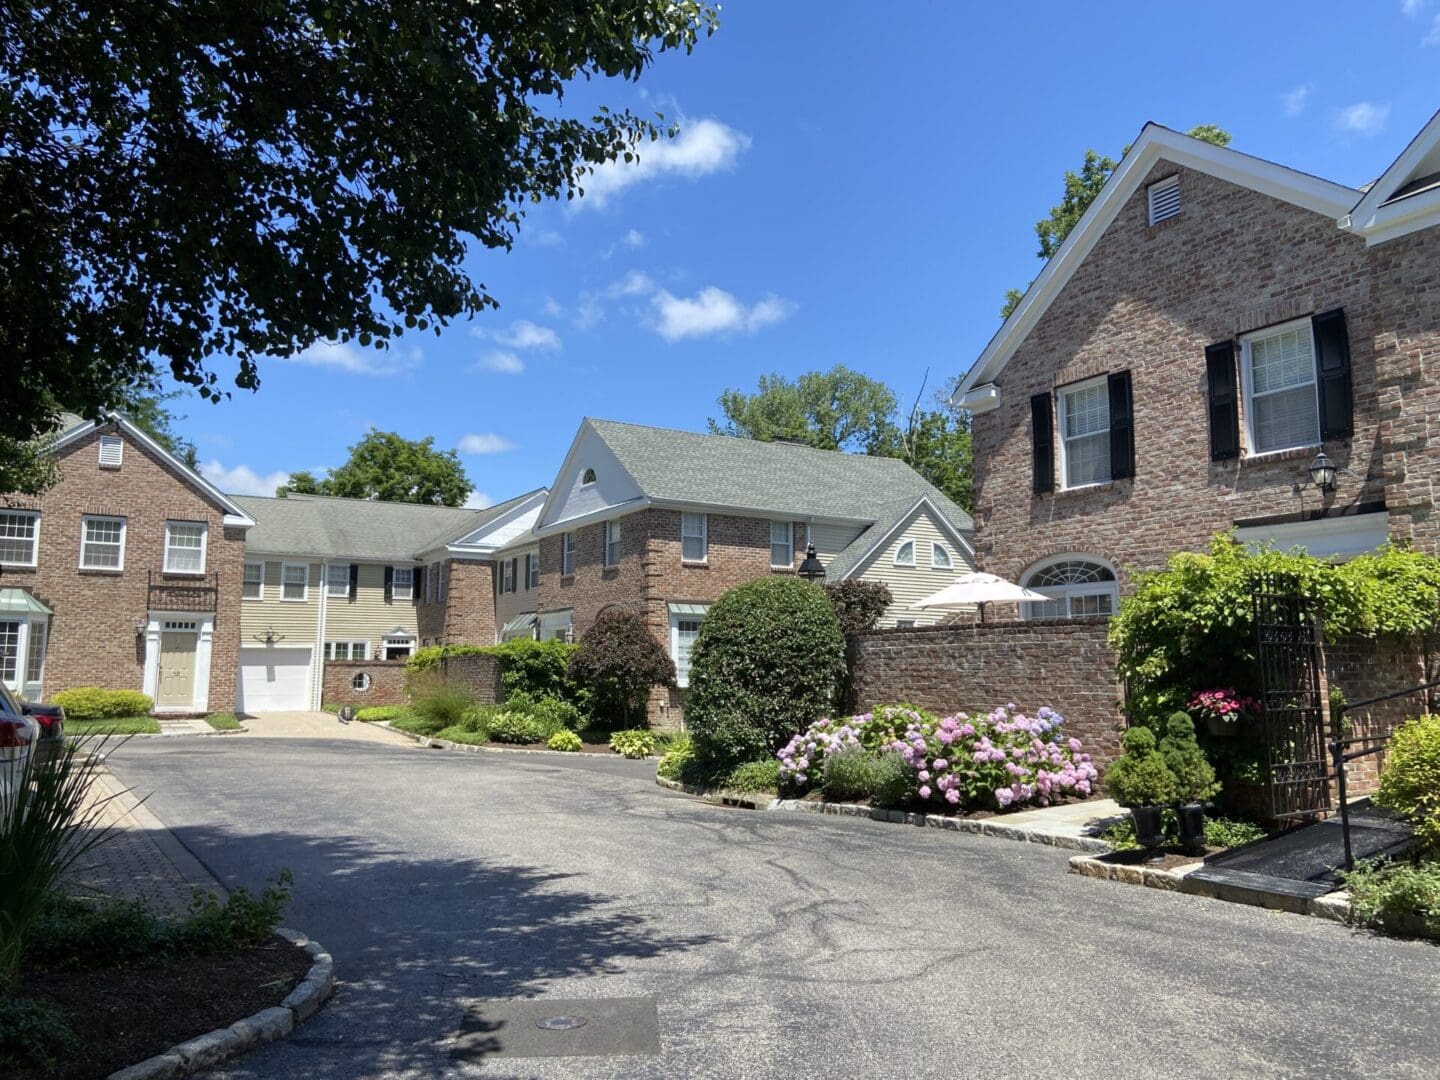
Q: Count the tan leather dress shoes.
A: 0